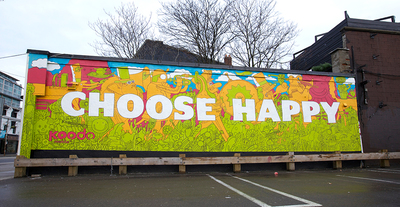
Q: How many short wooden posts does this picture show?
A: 8